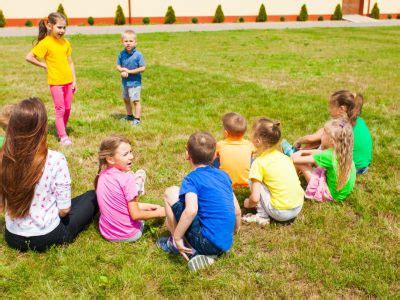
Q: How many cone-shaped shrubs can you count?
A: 9